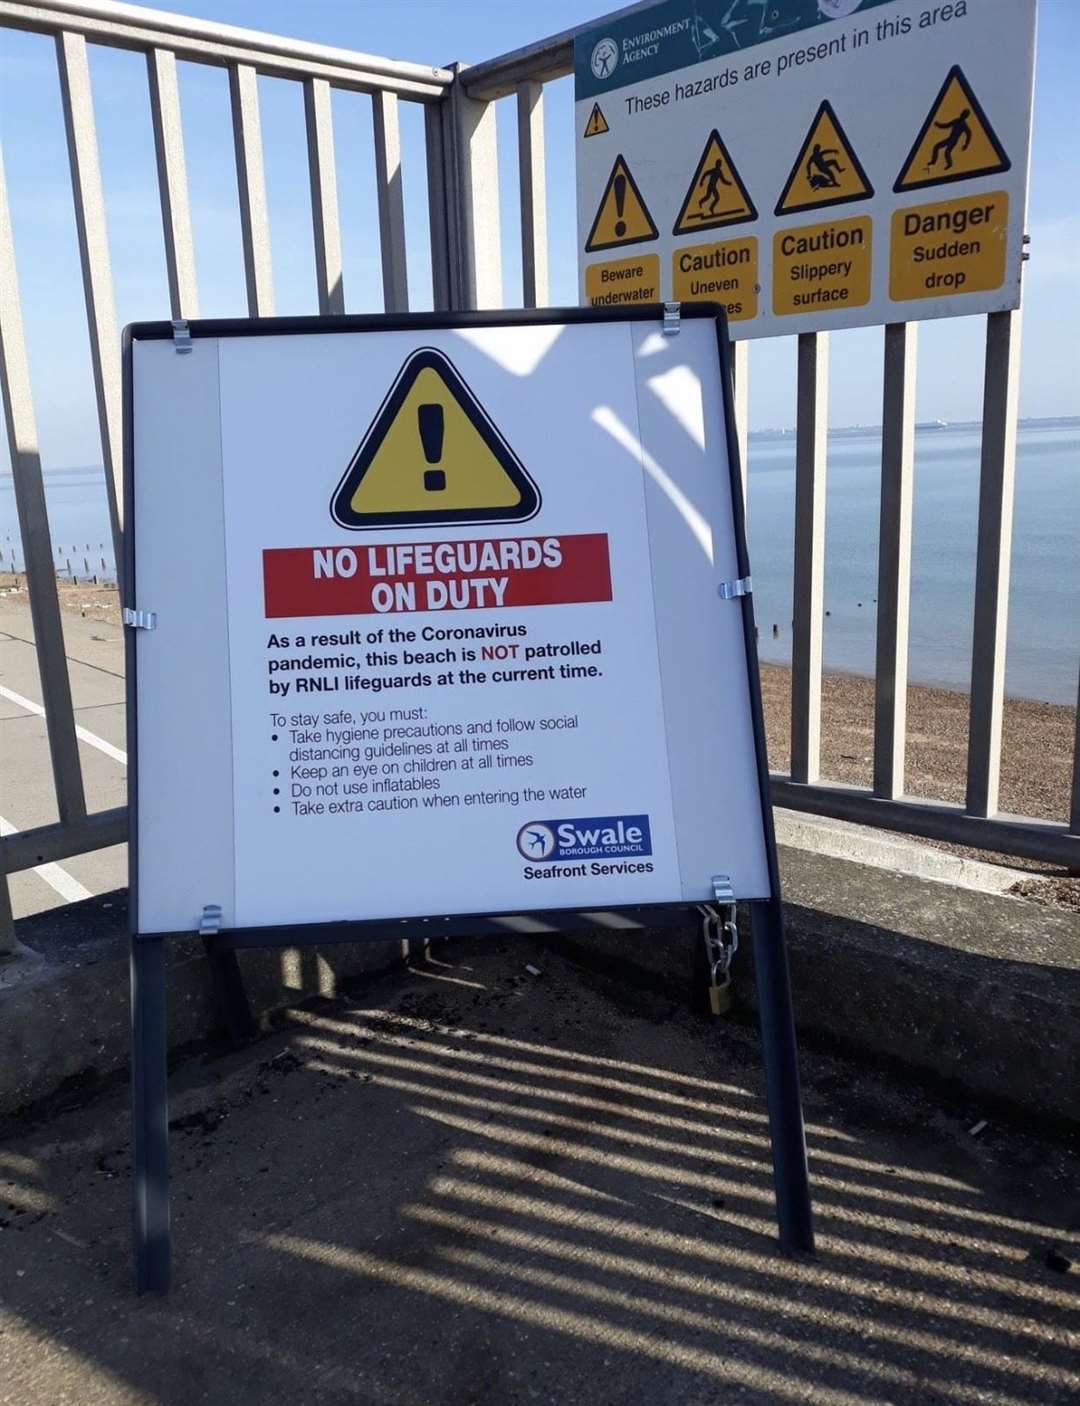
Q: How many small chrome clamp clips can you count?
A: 6